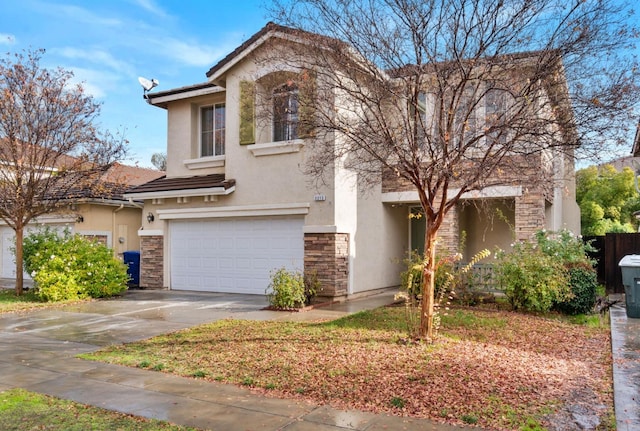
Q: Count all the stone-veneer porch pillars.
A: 2